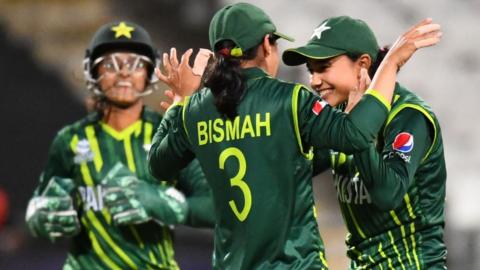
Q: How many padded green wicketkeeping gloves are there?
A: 2